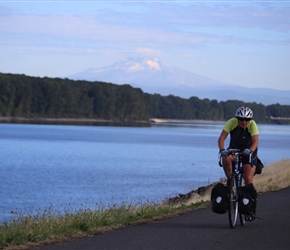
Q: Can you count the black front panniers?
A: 2